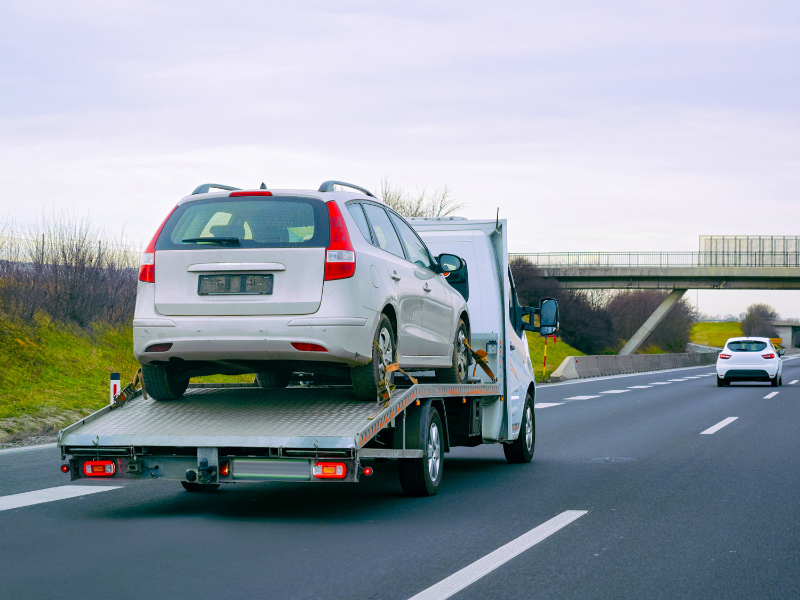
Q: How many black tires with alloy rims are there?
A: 4